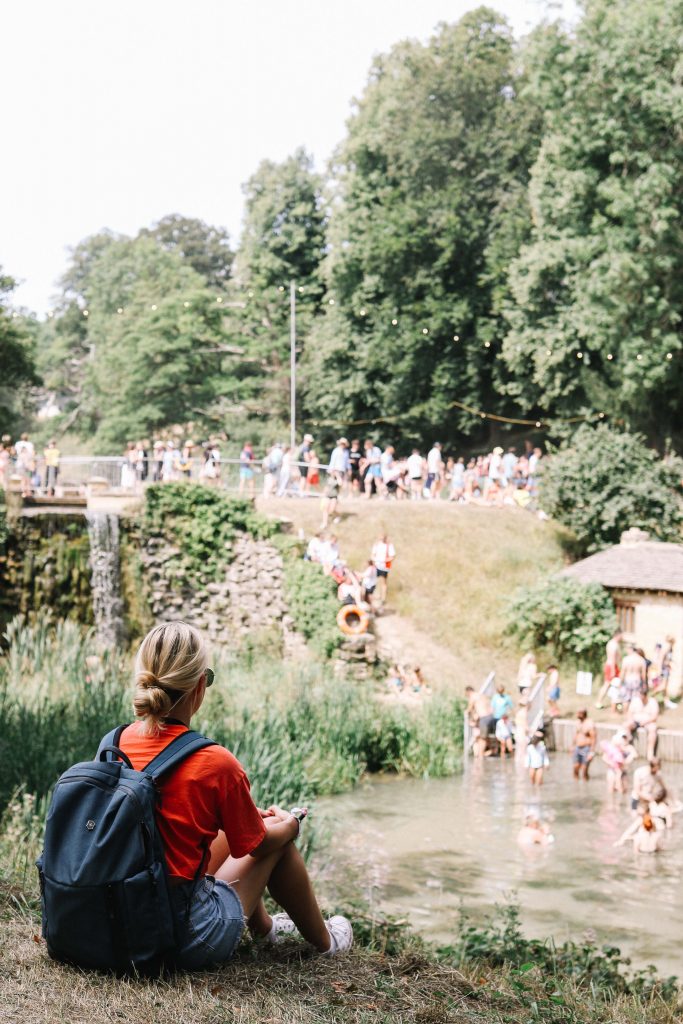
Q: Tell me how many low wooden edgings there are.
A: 1